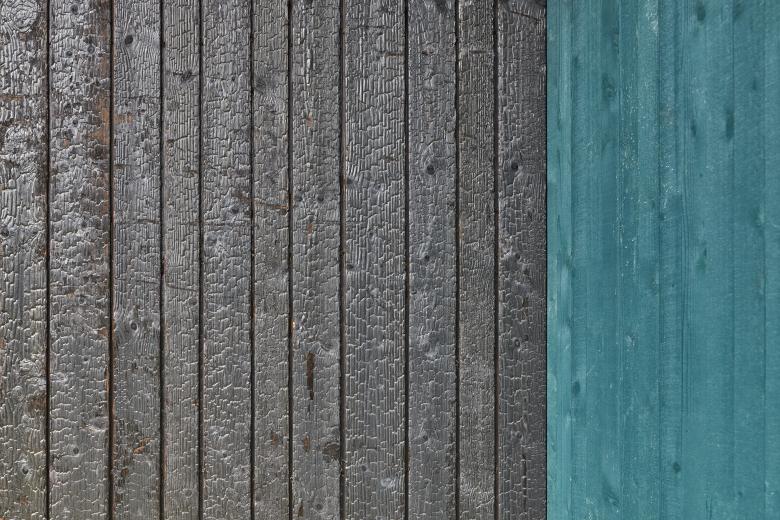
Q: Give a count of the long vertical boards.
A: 11